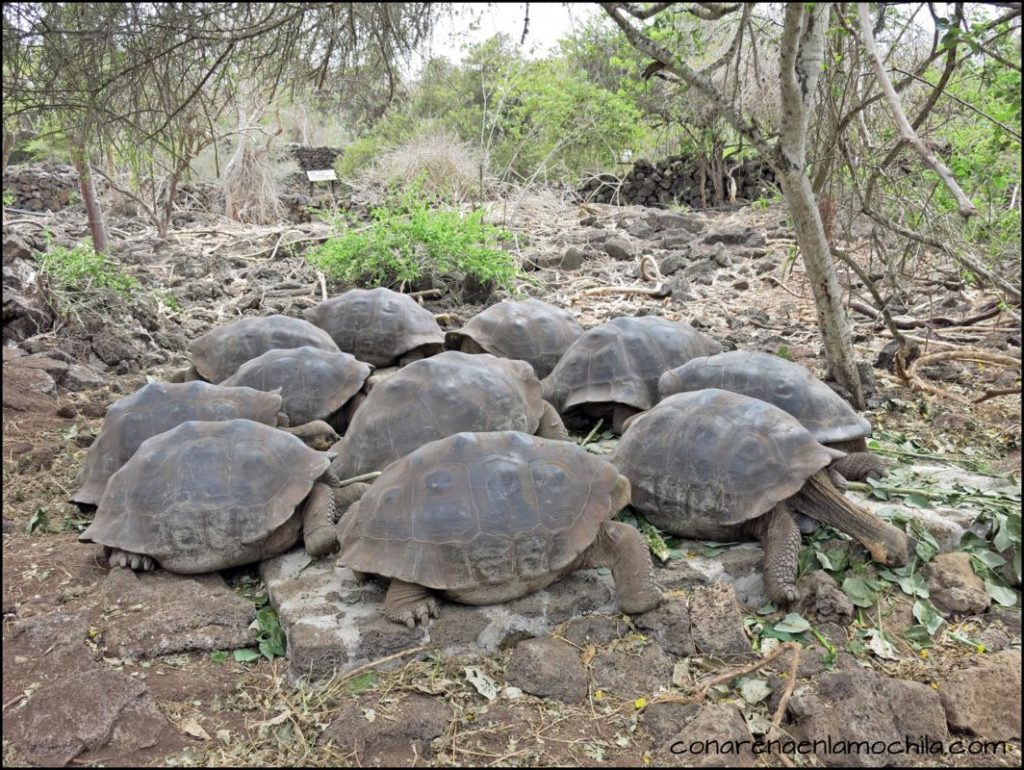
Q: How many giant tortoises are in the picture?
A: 11